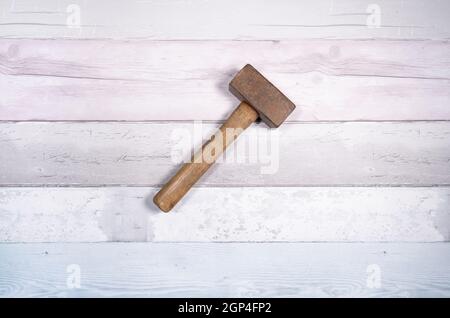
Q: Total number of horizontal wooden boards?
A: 5